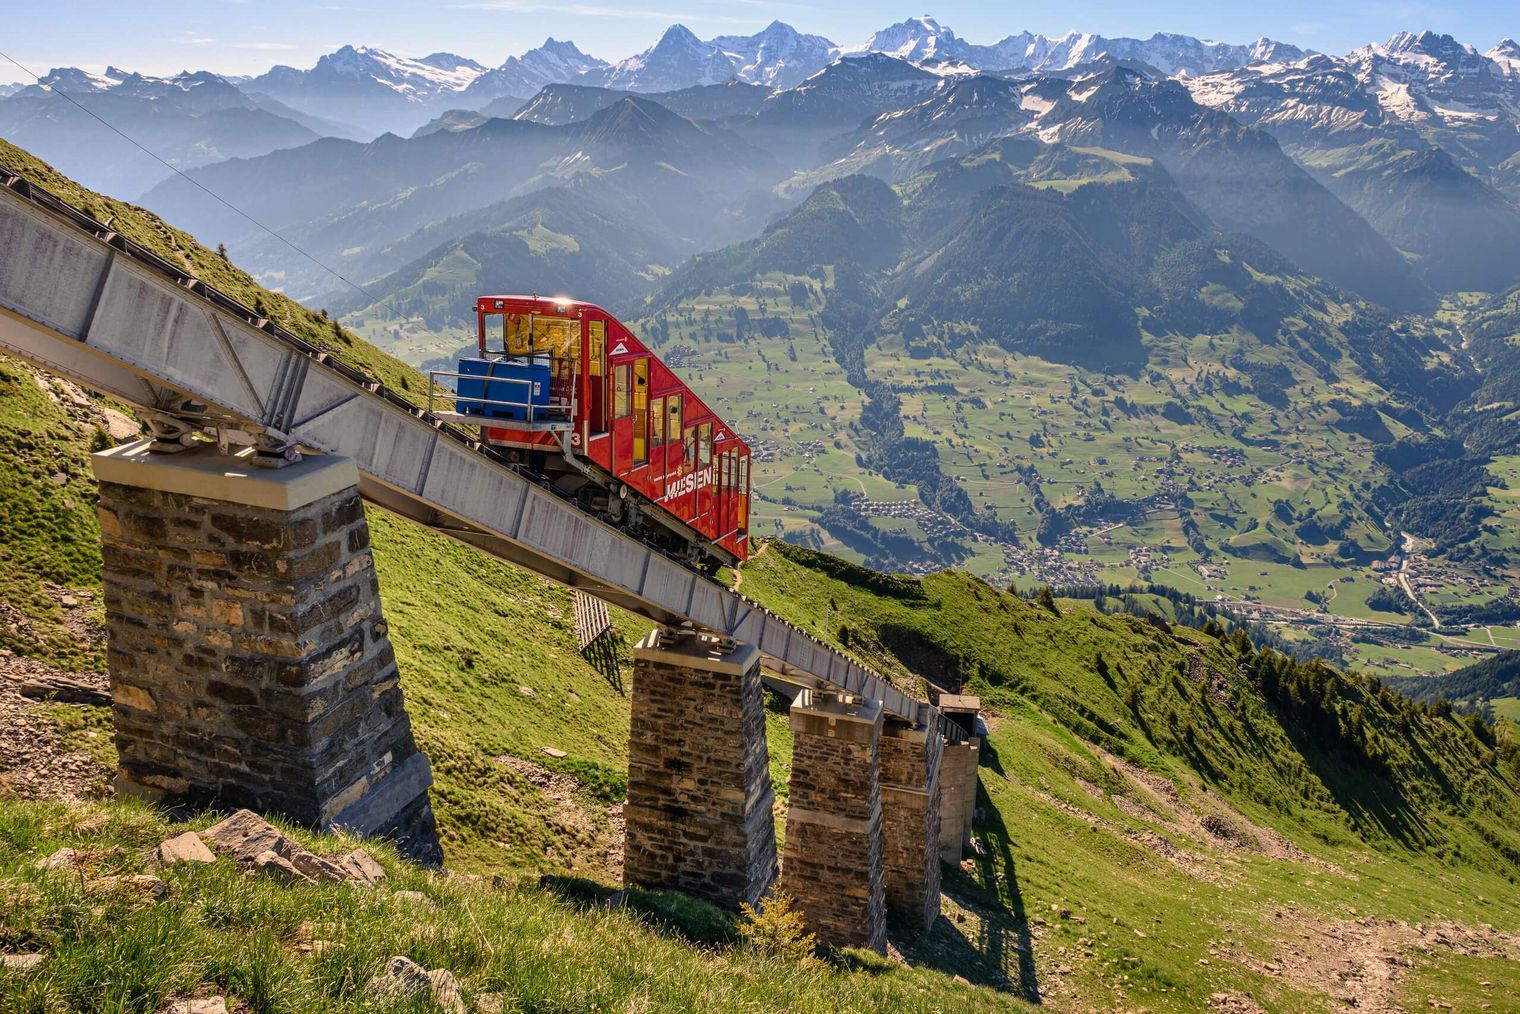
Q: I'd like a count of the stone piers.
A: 4